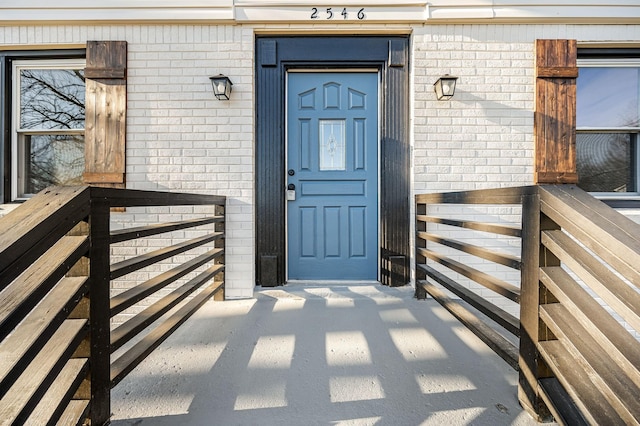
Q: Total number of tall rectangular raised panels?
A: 5